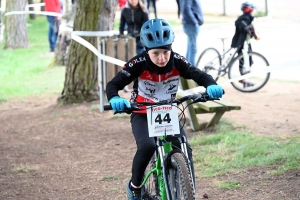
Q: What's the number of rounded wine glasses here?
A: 0